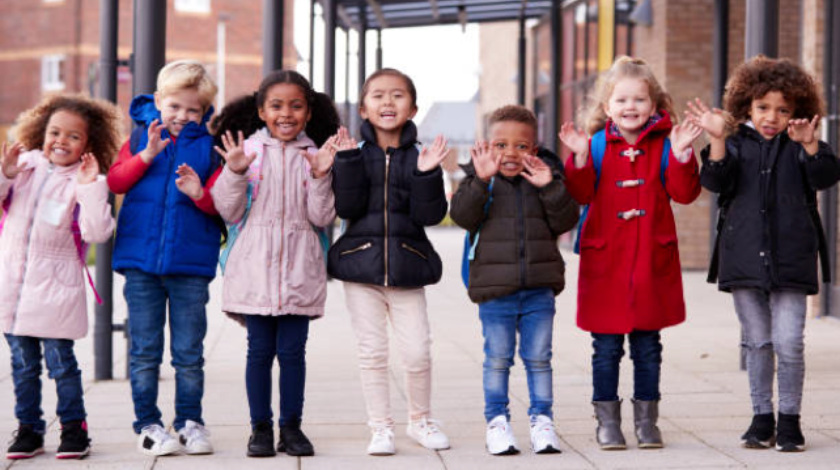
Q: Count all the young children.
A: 7